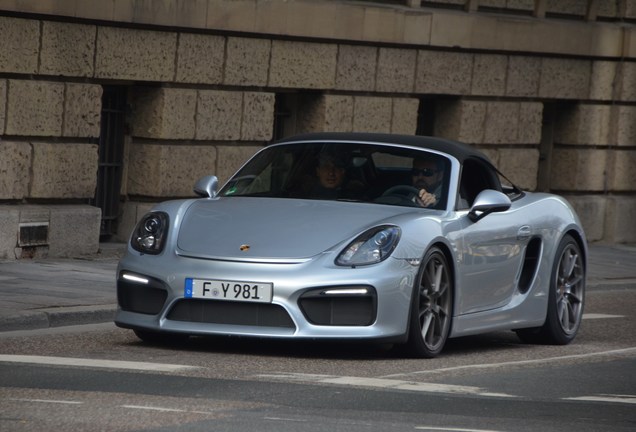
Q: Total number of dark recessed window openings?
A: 4